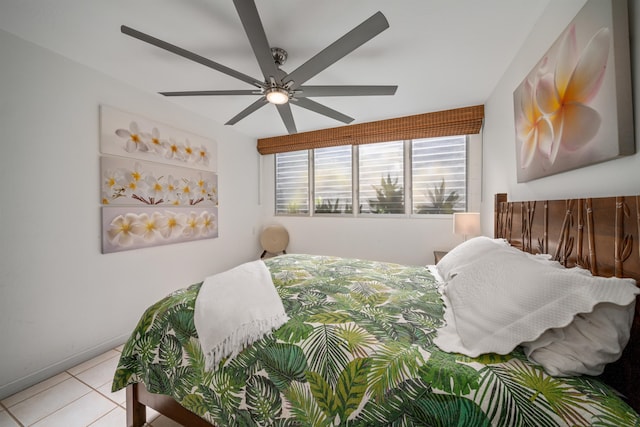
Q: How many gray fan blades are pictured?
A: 8